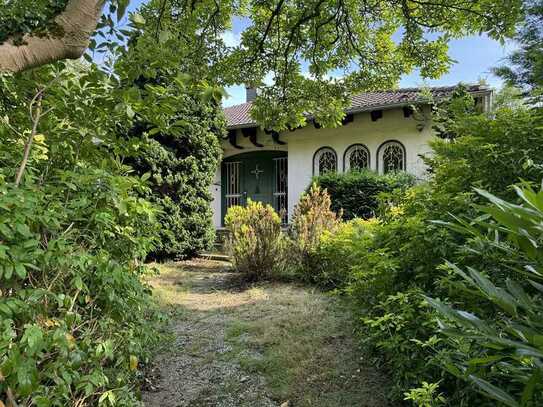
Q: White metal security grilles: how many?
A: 5